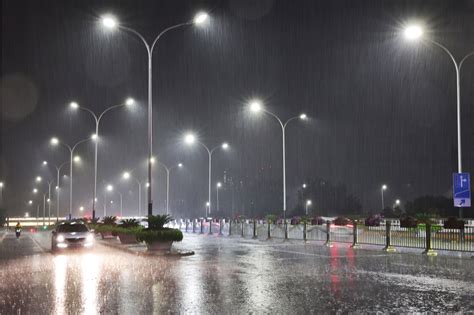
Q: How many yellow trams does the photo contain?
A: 0